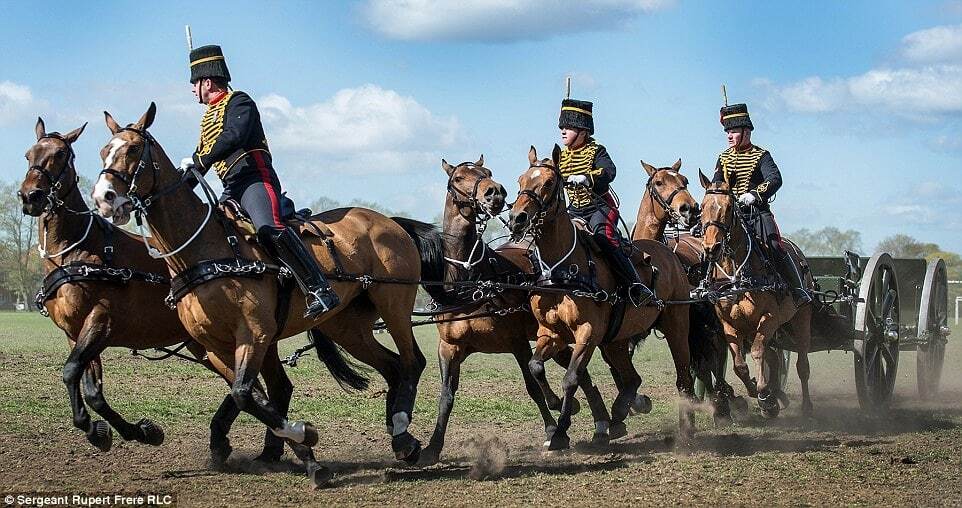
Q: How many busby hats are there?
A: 3